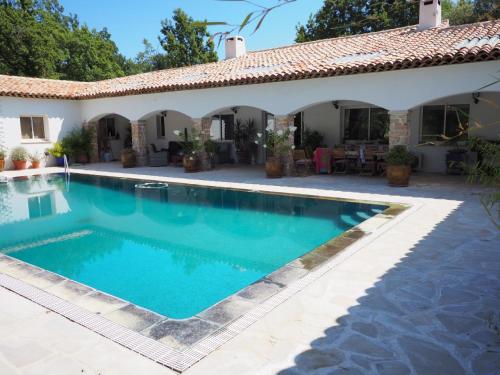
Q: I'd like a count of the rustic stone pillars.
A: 5